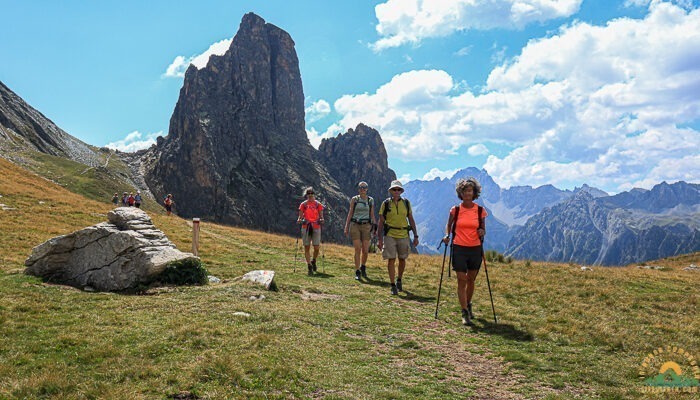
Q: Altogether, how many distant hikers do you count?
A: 5